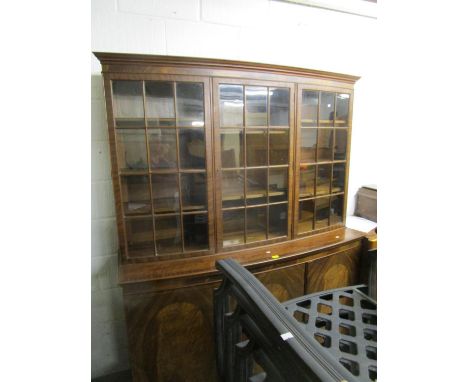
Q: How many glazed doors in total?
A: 3